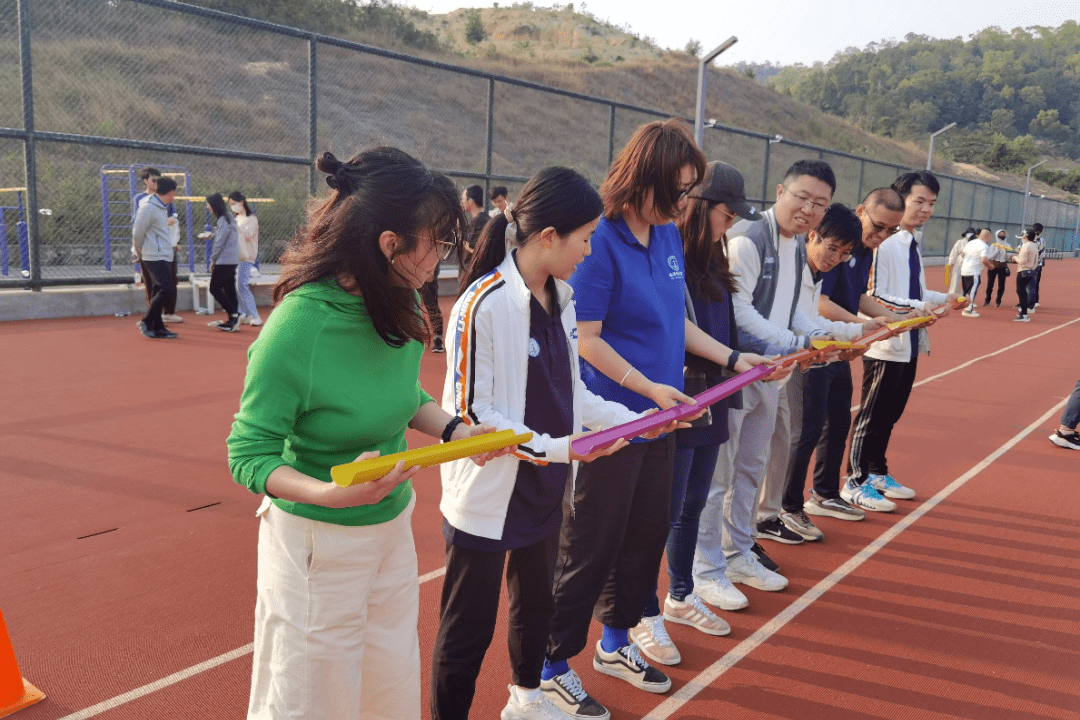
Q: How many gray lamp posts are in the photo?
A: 3